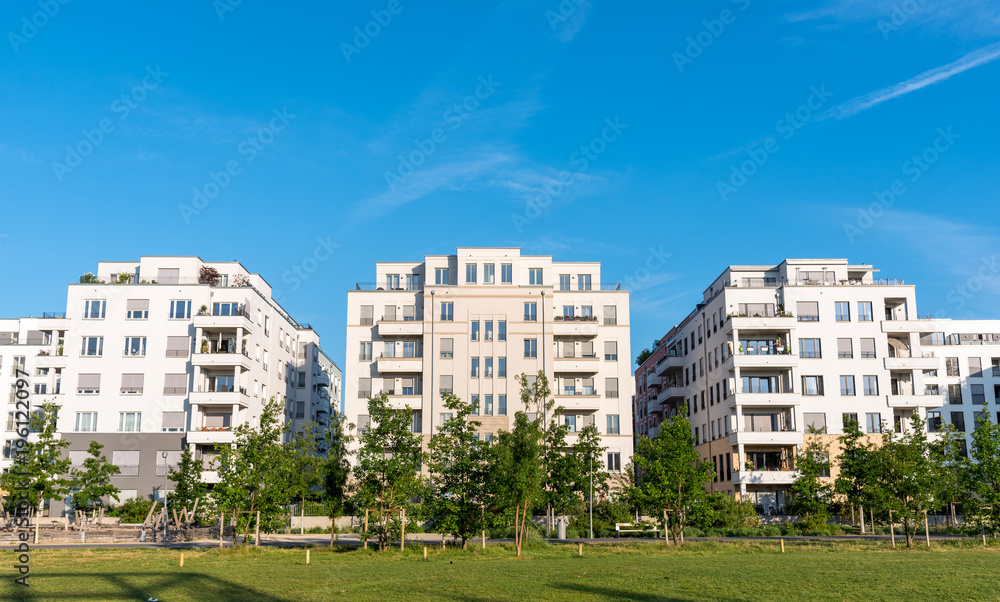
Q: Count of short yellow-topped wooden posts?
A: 5